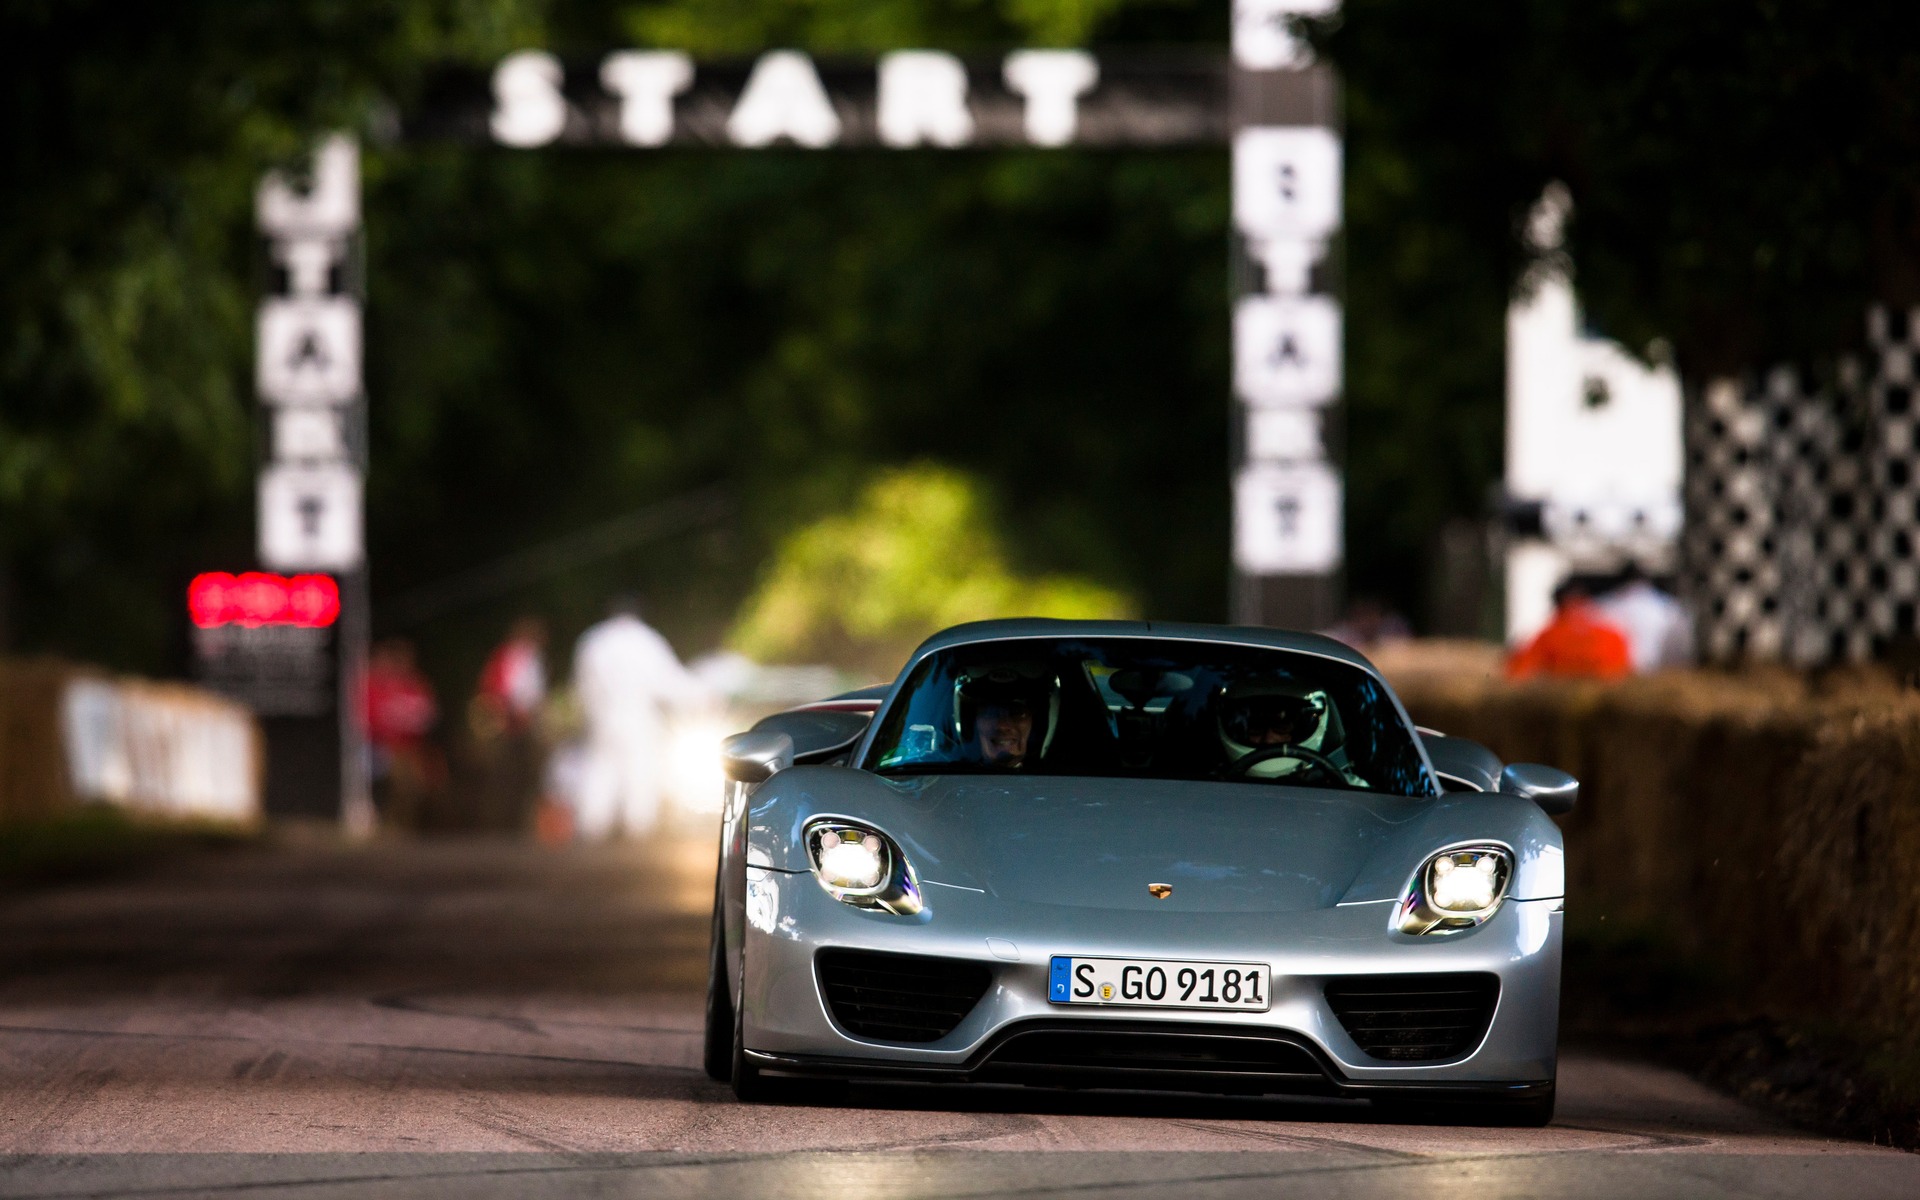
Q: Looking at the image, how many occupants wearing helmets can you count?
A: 2